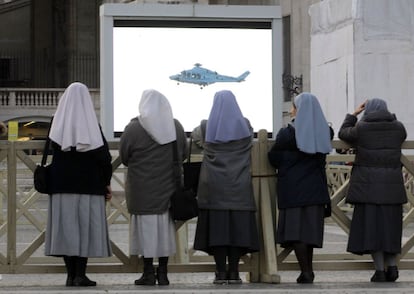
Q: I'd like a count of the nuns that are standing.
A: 5